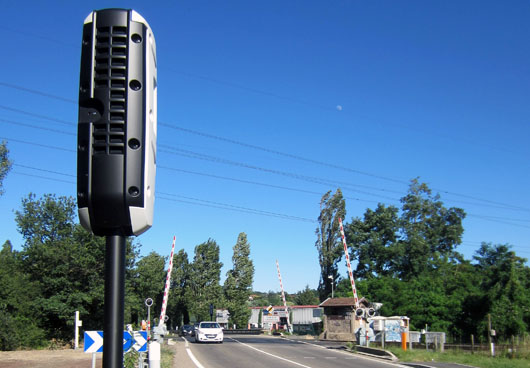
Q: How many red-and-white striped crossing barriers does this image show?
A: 3